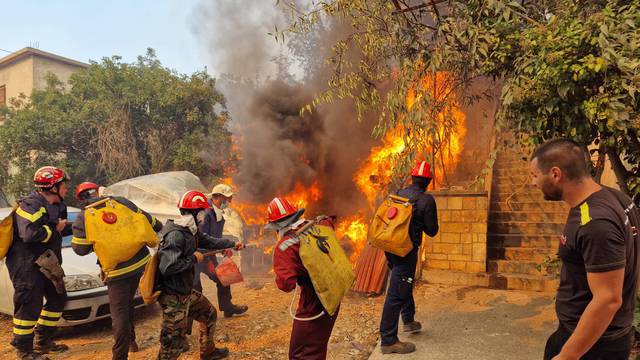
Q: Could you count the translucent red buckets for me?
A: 1